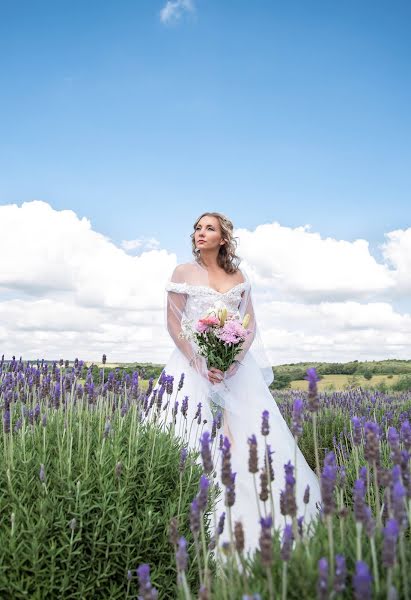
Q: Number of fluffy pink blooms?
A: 2